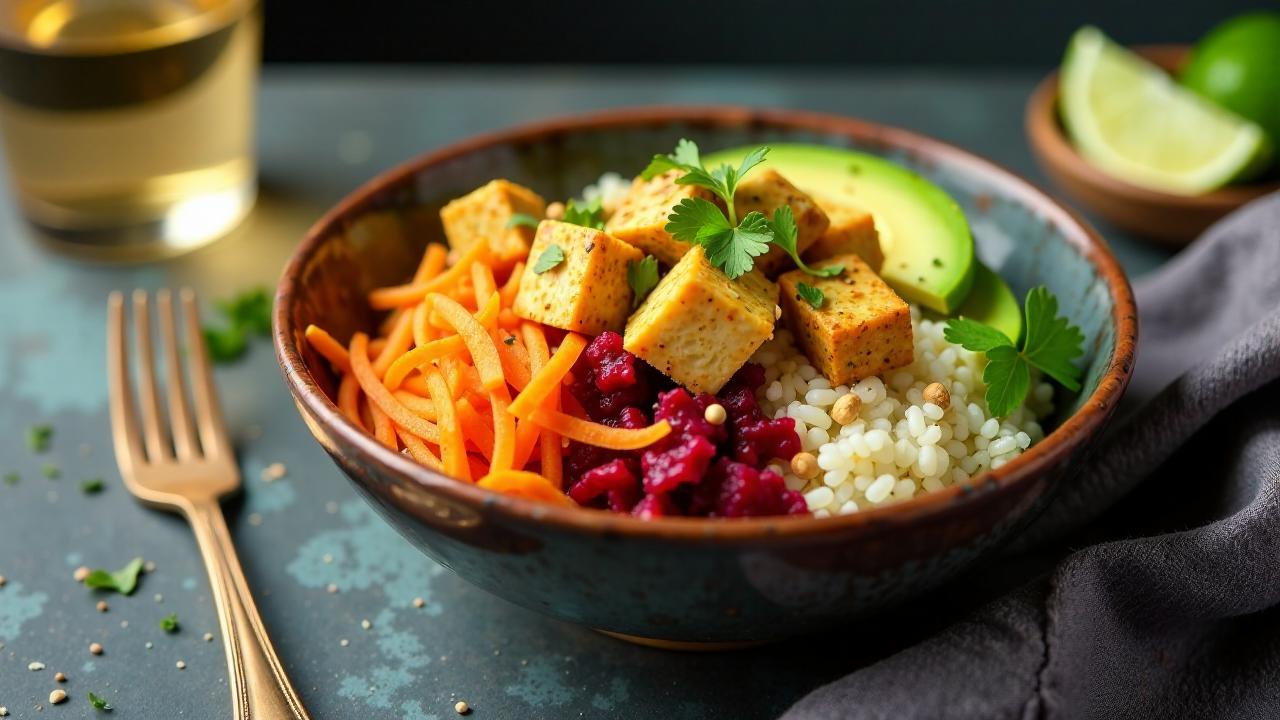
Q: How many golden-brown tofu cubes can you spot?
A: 7